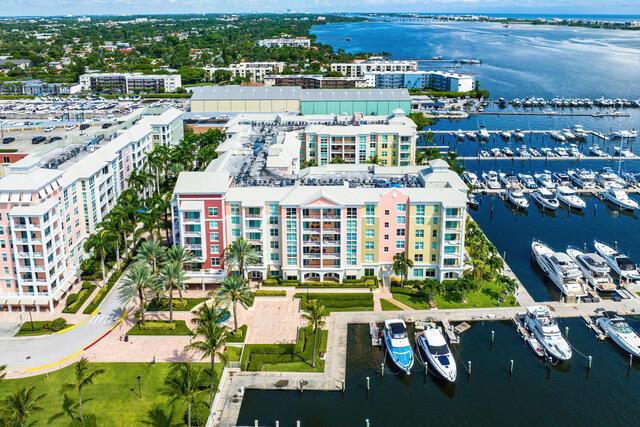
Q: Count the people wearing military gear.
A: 0